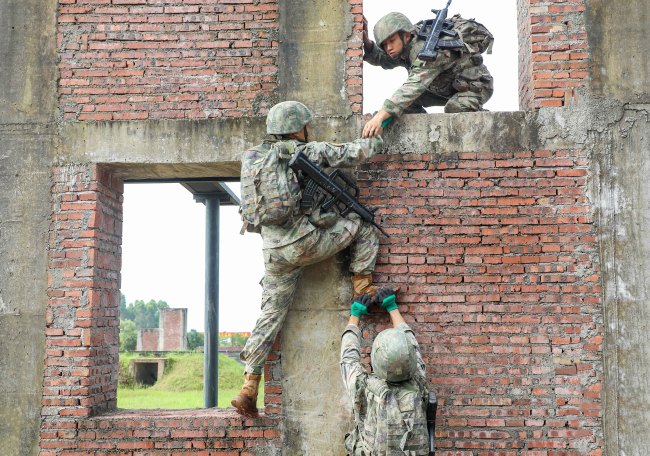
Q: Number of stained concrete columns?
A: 3